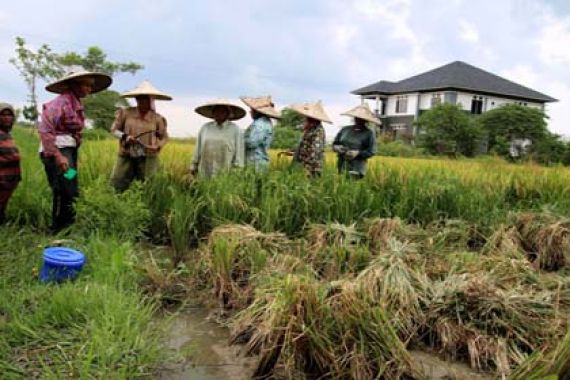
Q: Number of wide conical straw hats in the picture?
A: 6